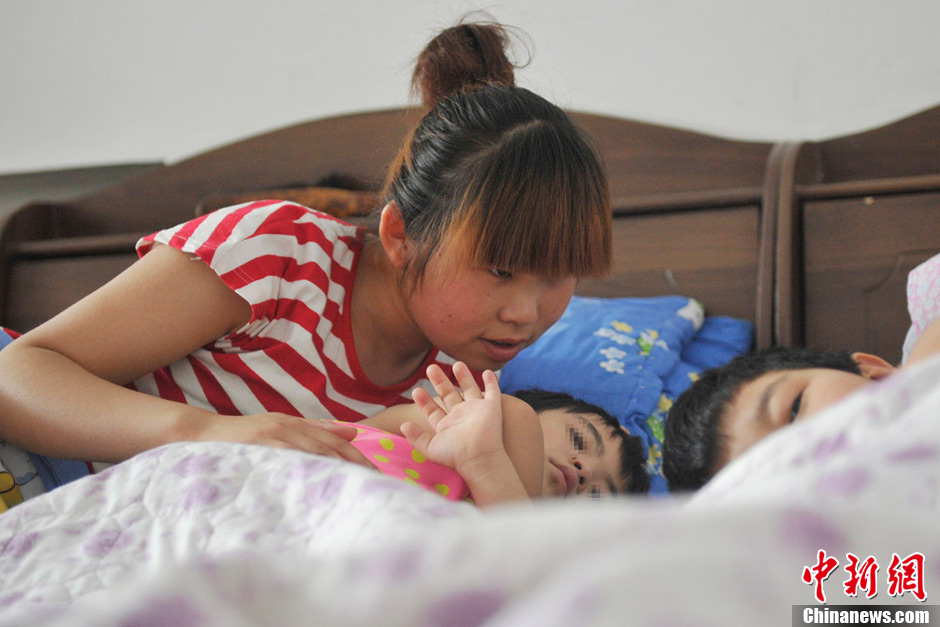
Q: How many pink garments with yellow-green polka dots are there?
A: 1